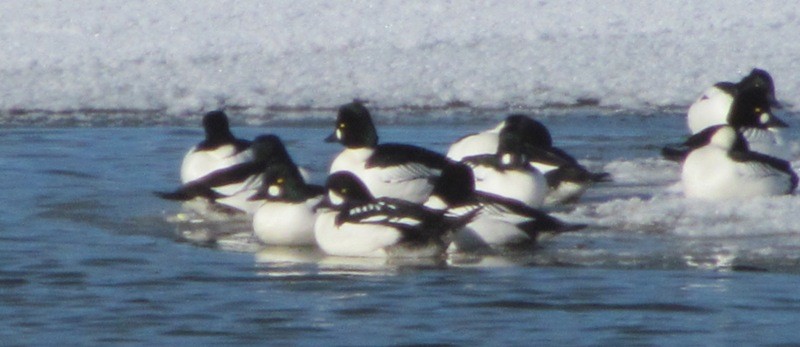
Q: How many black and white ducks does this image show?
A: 11